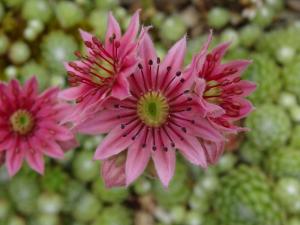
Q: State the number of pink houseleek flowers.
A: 4